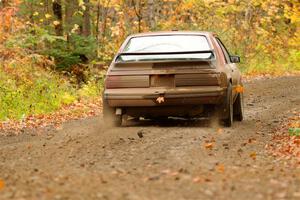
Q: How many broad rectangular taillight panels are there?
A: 2